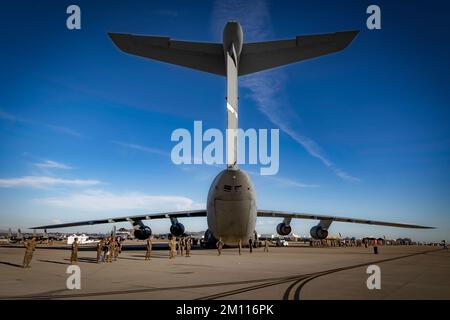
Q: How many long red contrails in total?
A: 0